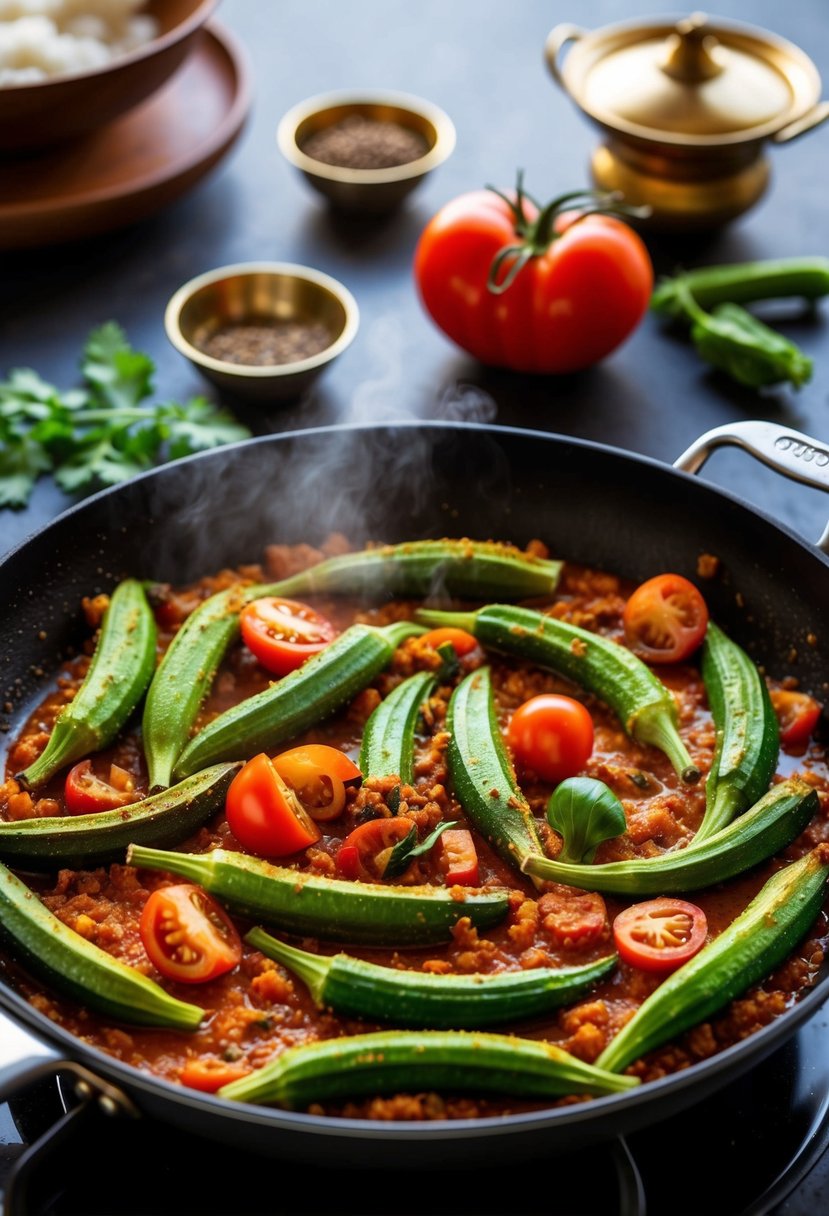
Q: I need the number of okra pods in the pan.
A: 15